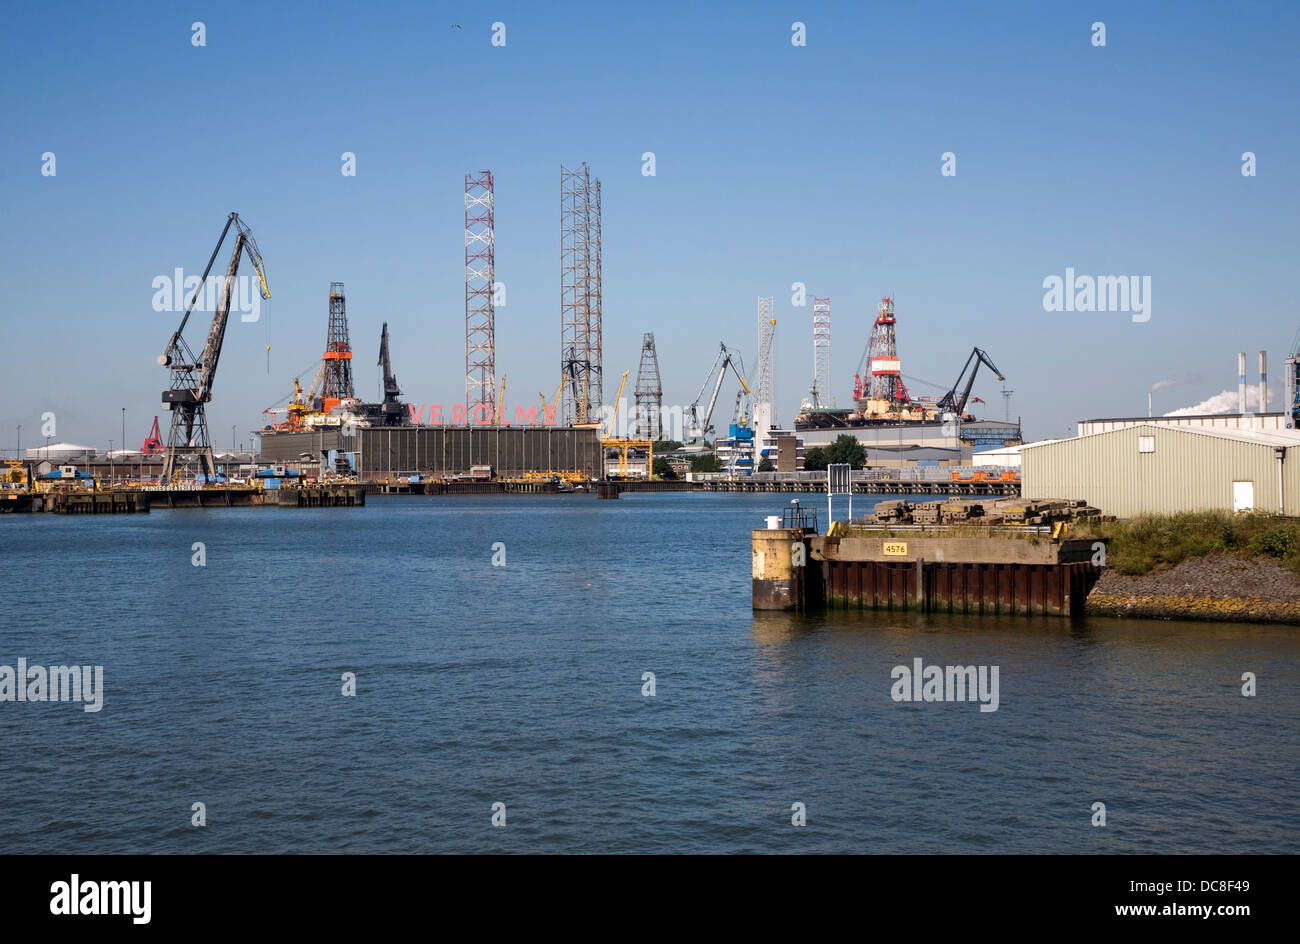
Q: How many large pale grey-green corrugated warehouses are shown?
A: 1